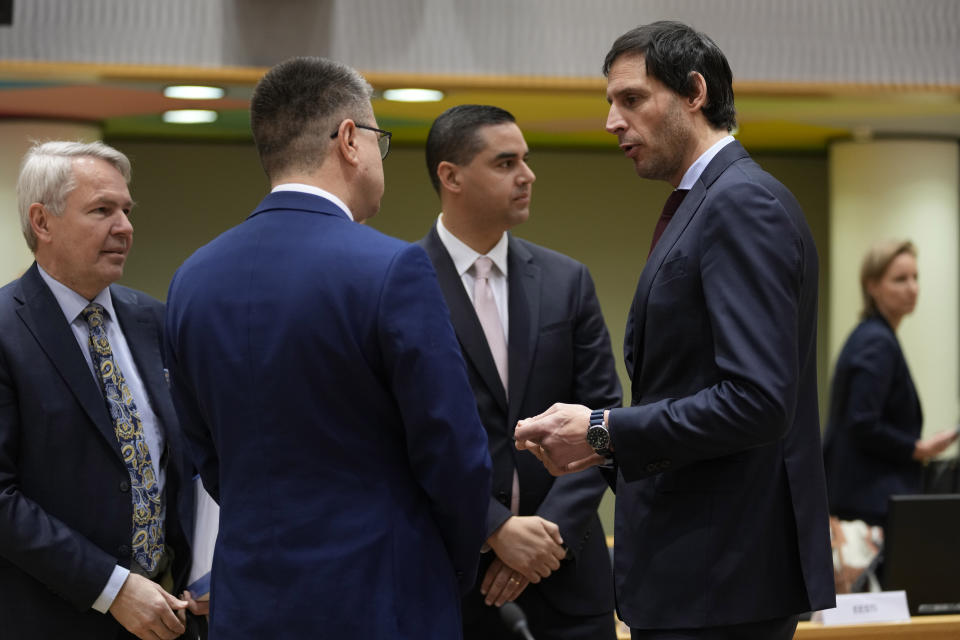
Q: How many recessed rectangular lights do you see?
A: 3